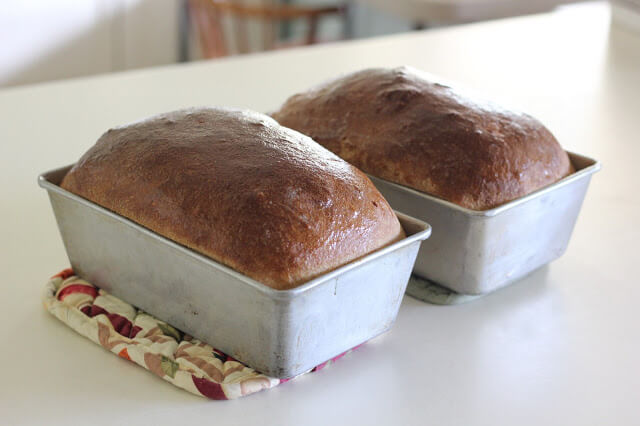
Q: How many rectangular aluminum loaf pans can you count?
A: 2